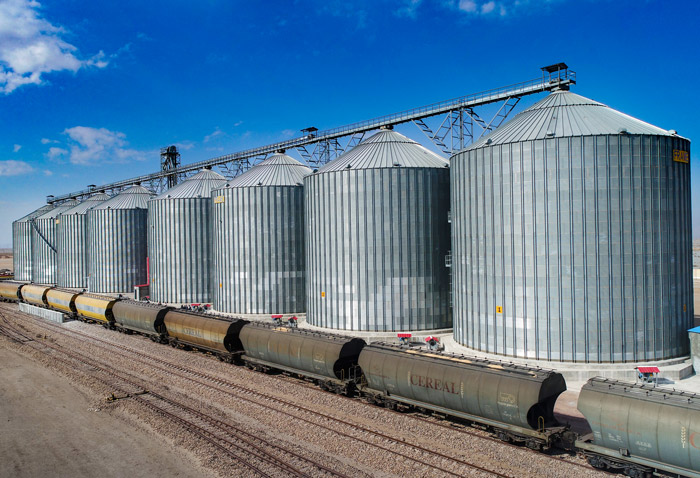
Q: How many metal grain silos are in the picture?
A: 8